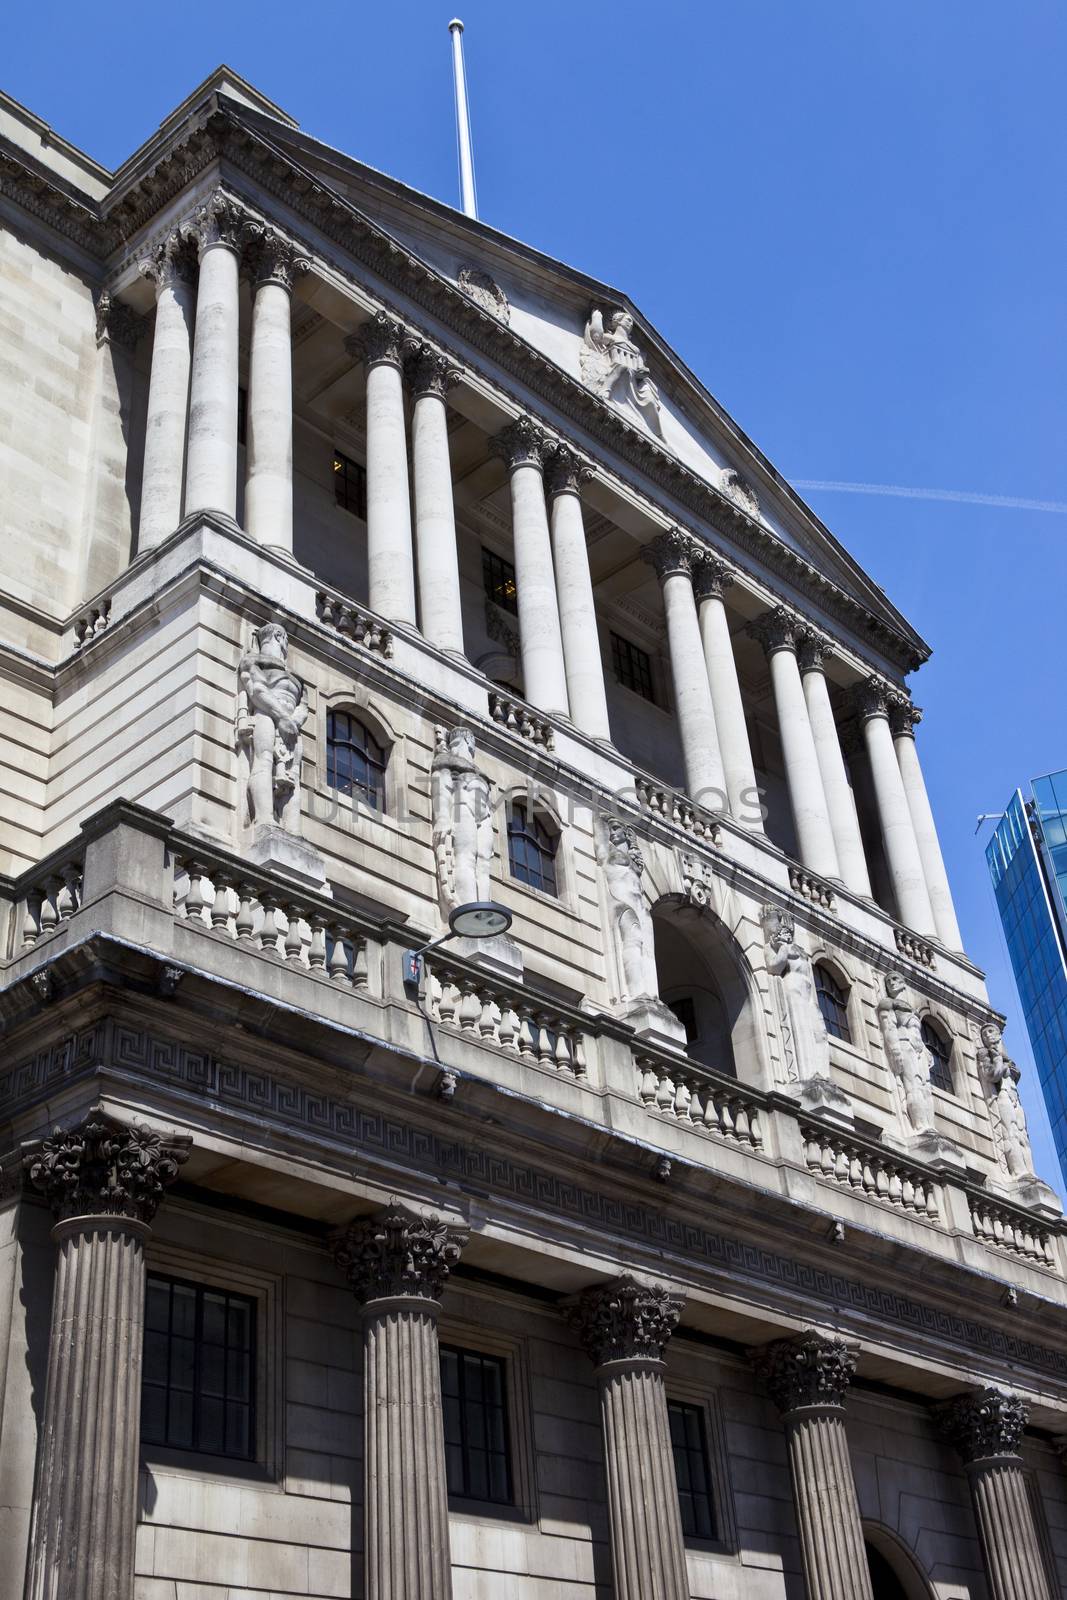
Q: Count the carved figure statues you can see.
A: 7